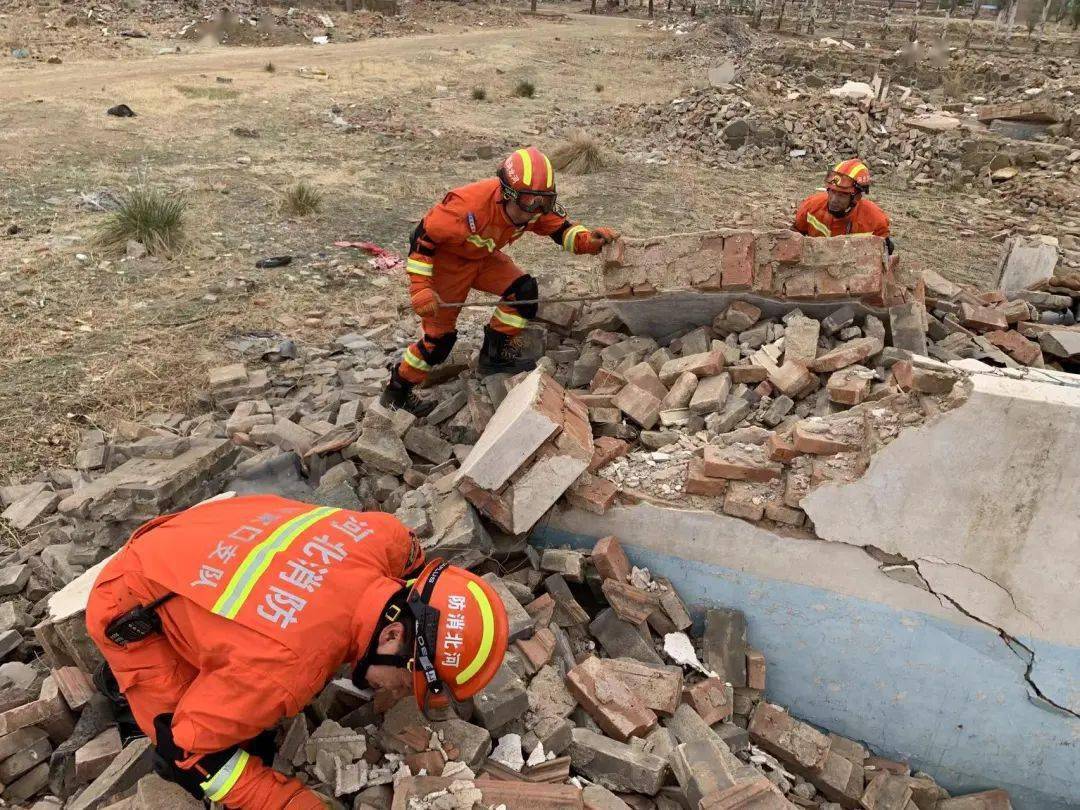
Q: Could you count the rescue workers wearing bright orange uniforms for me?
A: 3